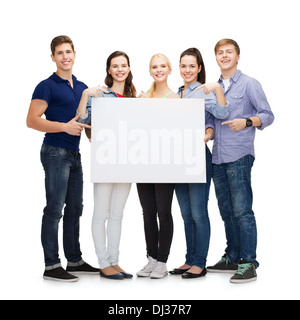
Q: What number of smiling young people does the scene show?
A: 5